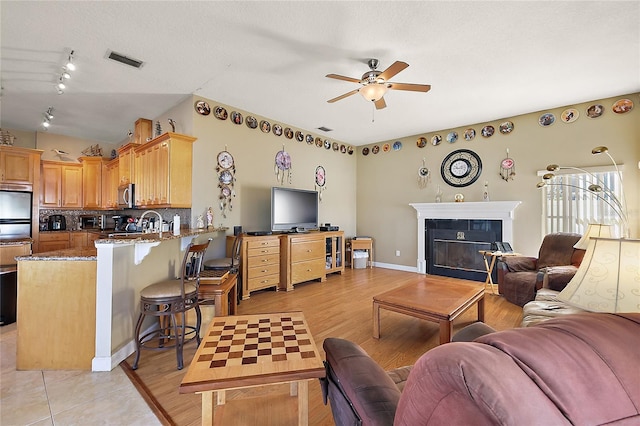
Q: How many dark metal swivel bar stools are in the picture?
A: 2